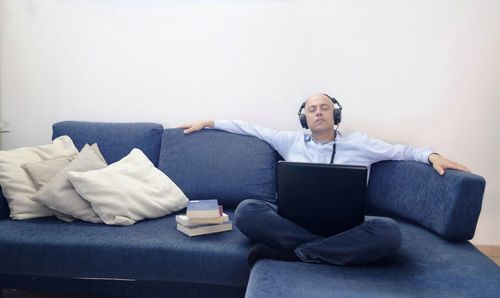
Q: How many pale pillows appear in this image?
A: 4